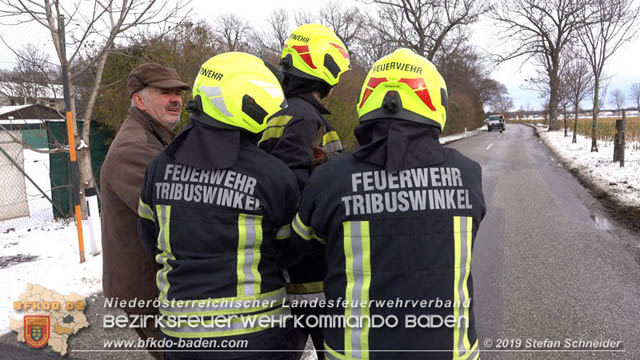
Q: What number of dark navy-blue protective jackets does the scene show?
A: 3